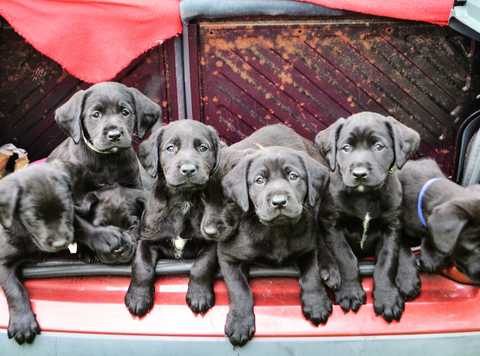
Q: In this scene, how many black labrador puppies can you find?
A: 8